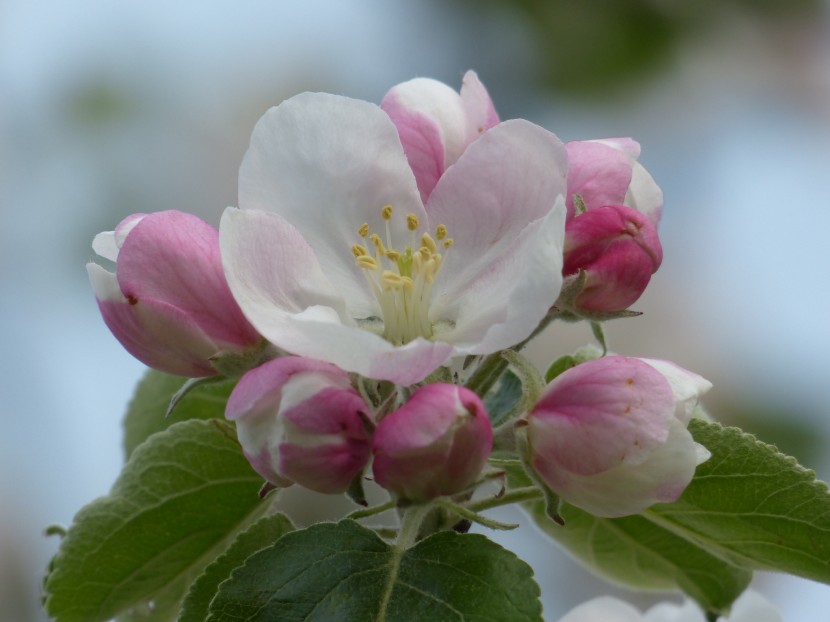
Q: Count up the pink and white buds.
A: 7